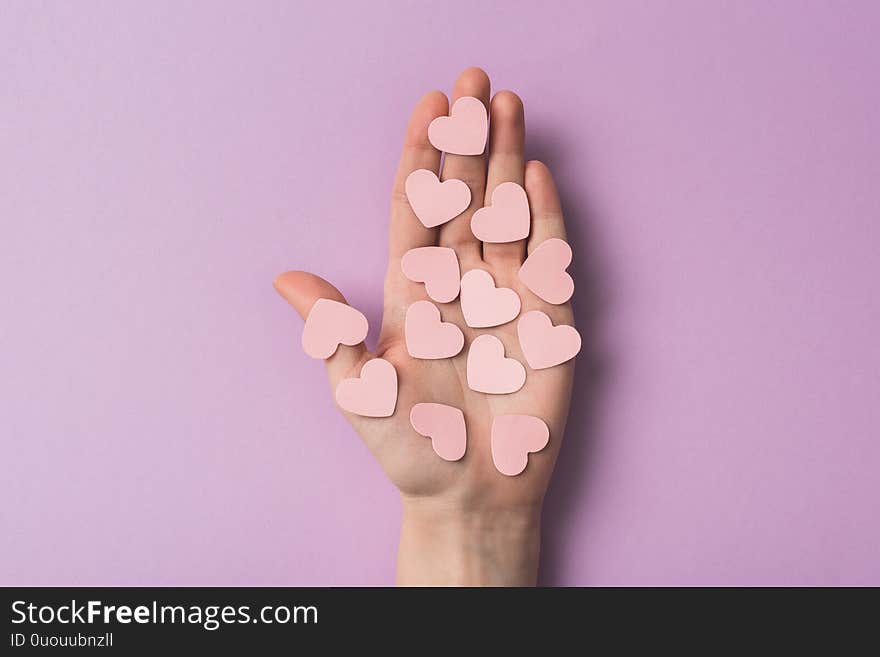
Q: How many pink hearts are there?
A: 13